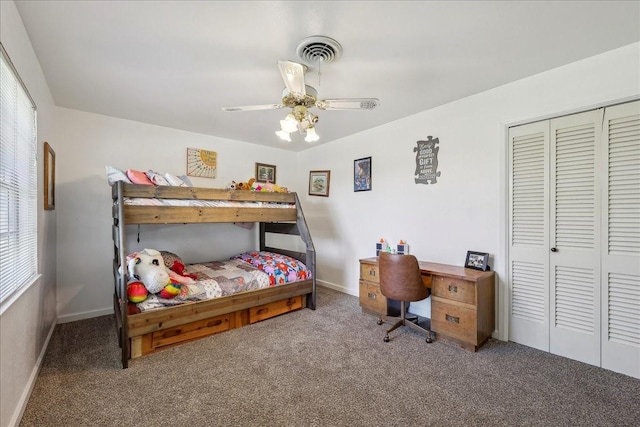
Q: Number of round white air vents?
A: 1